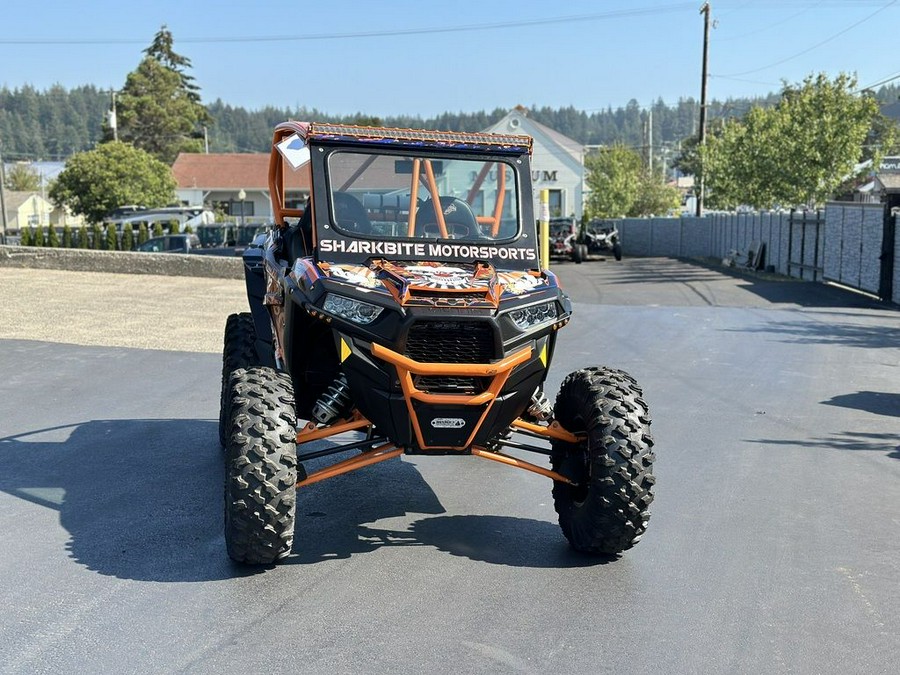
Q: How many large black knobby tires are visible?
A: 3